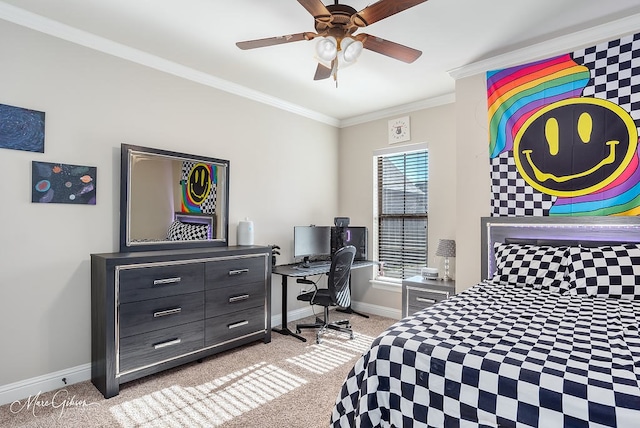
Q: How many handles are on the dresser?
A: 6